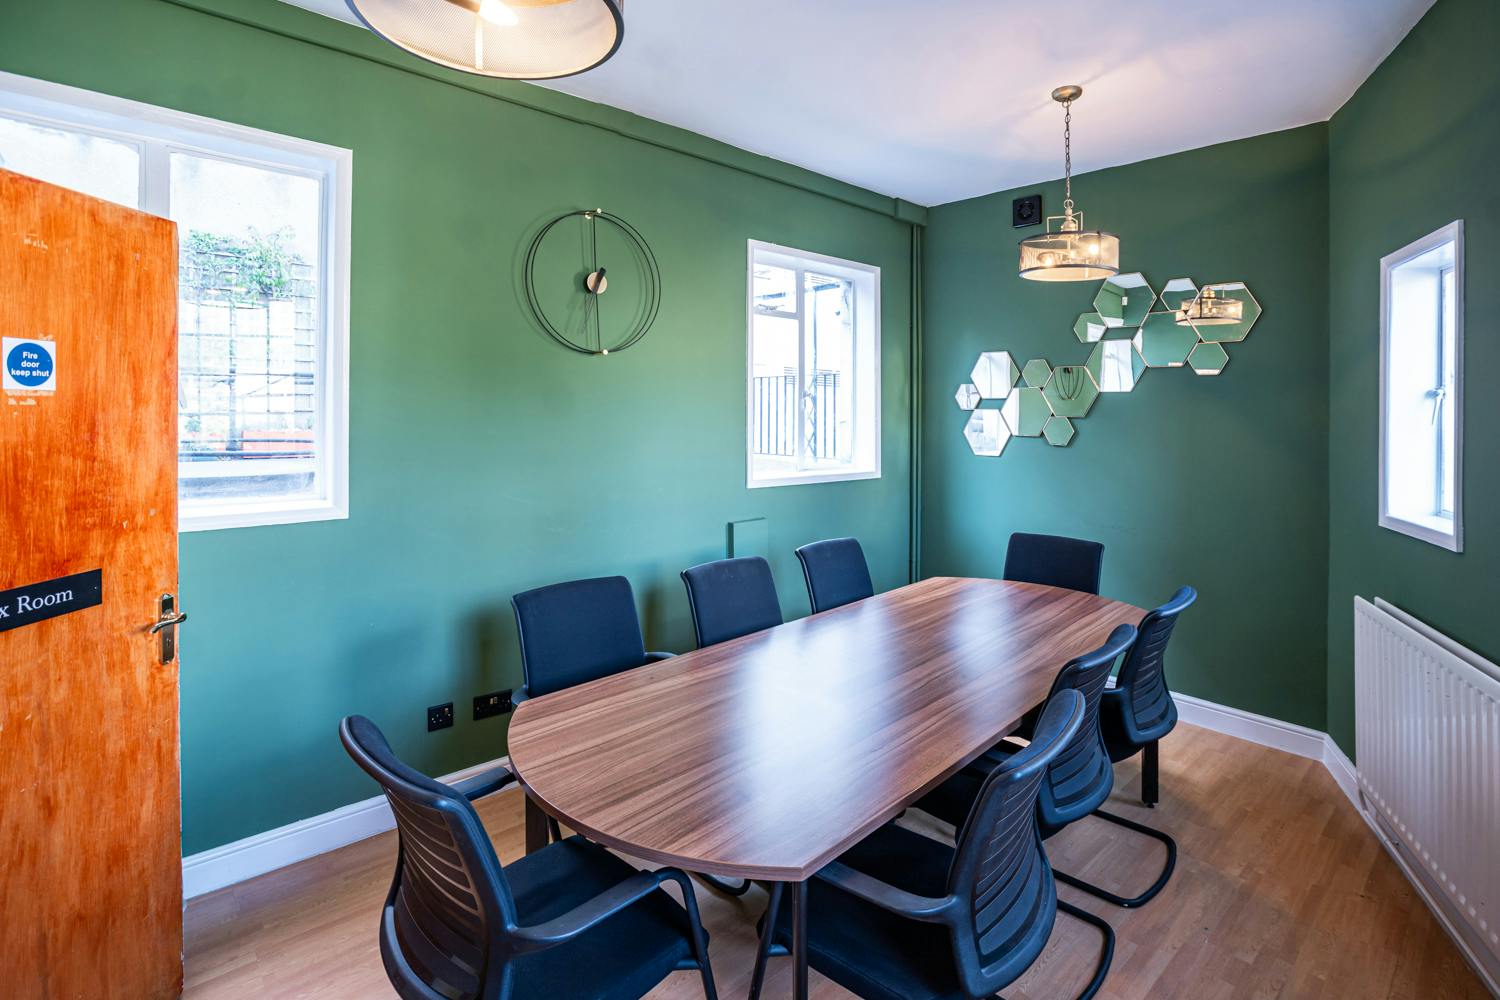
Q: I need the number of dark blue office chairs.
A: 8